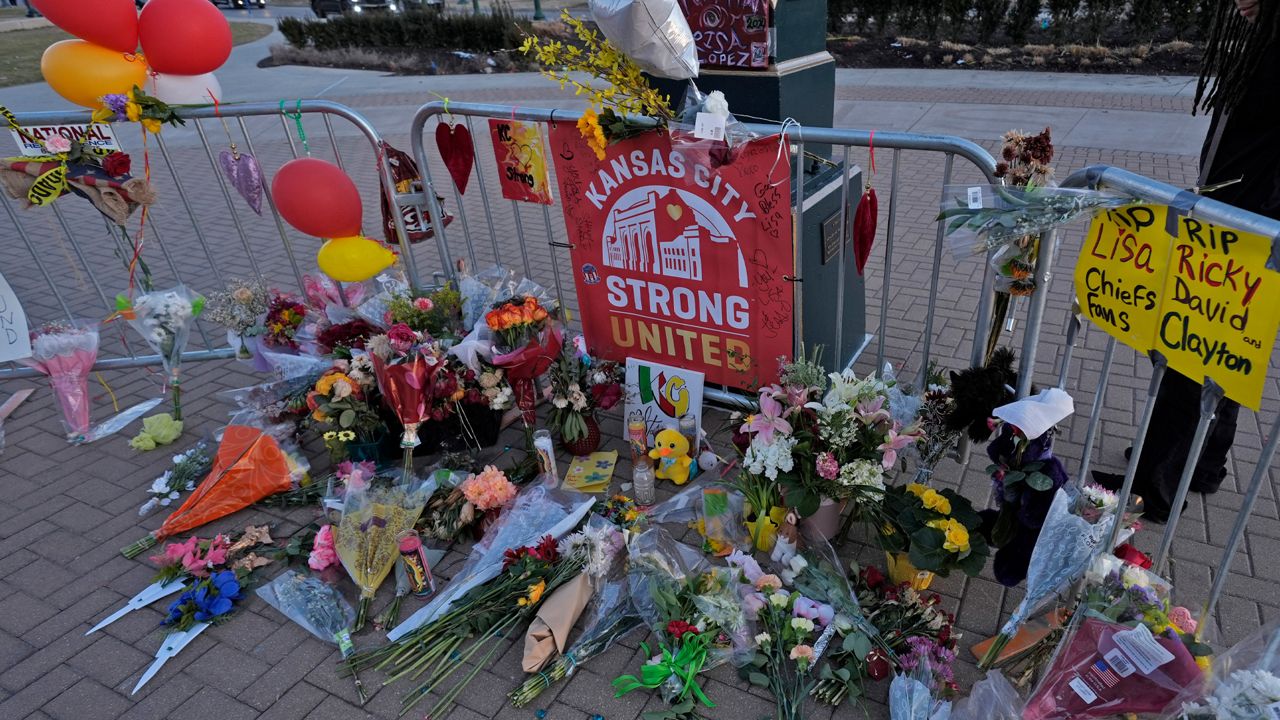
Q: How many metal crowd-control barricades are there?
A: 3